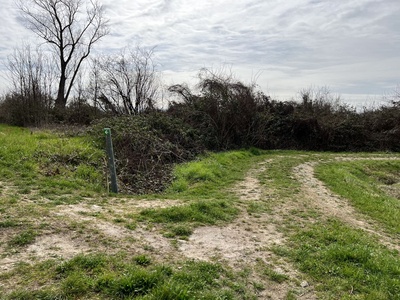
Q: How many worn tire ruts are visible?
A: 2